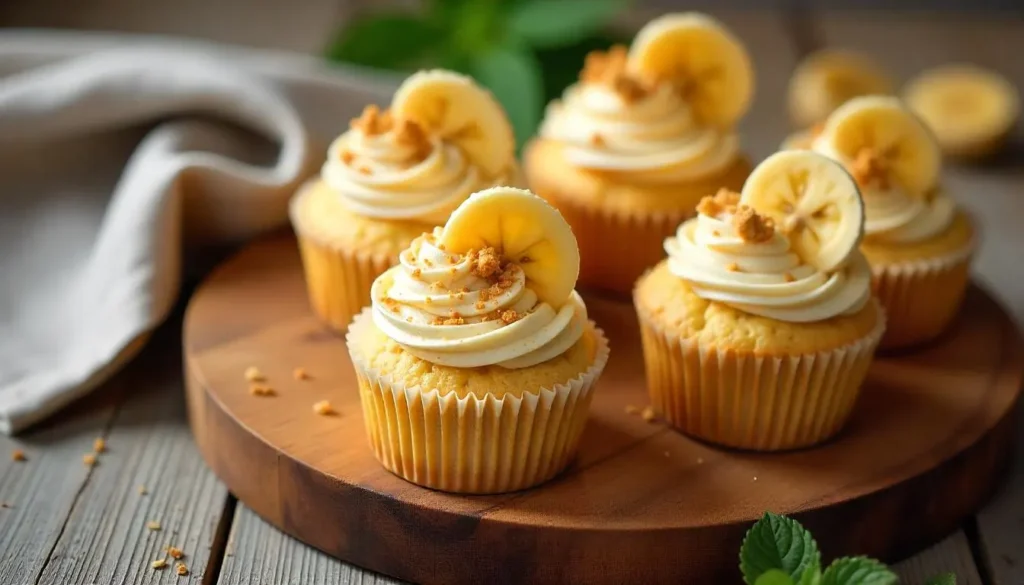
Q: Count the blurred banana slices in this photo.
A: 2